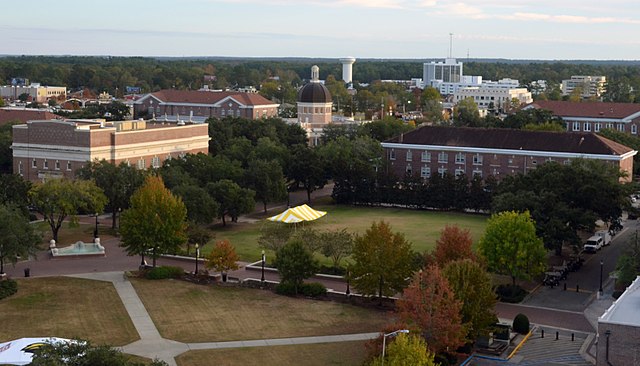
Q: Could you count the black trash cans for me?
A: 2